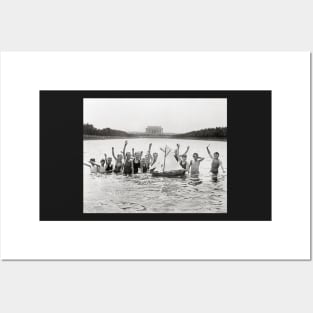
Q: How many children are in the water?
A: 13